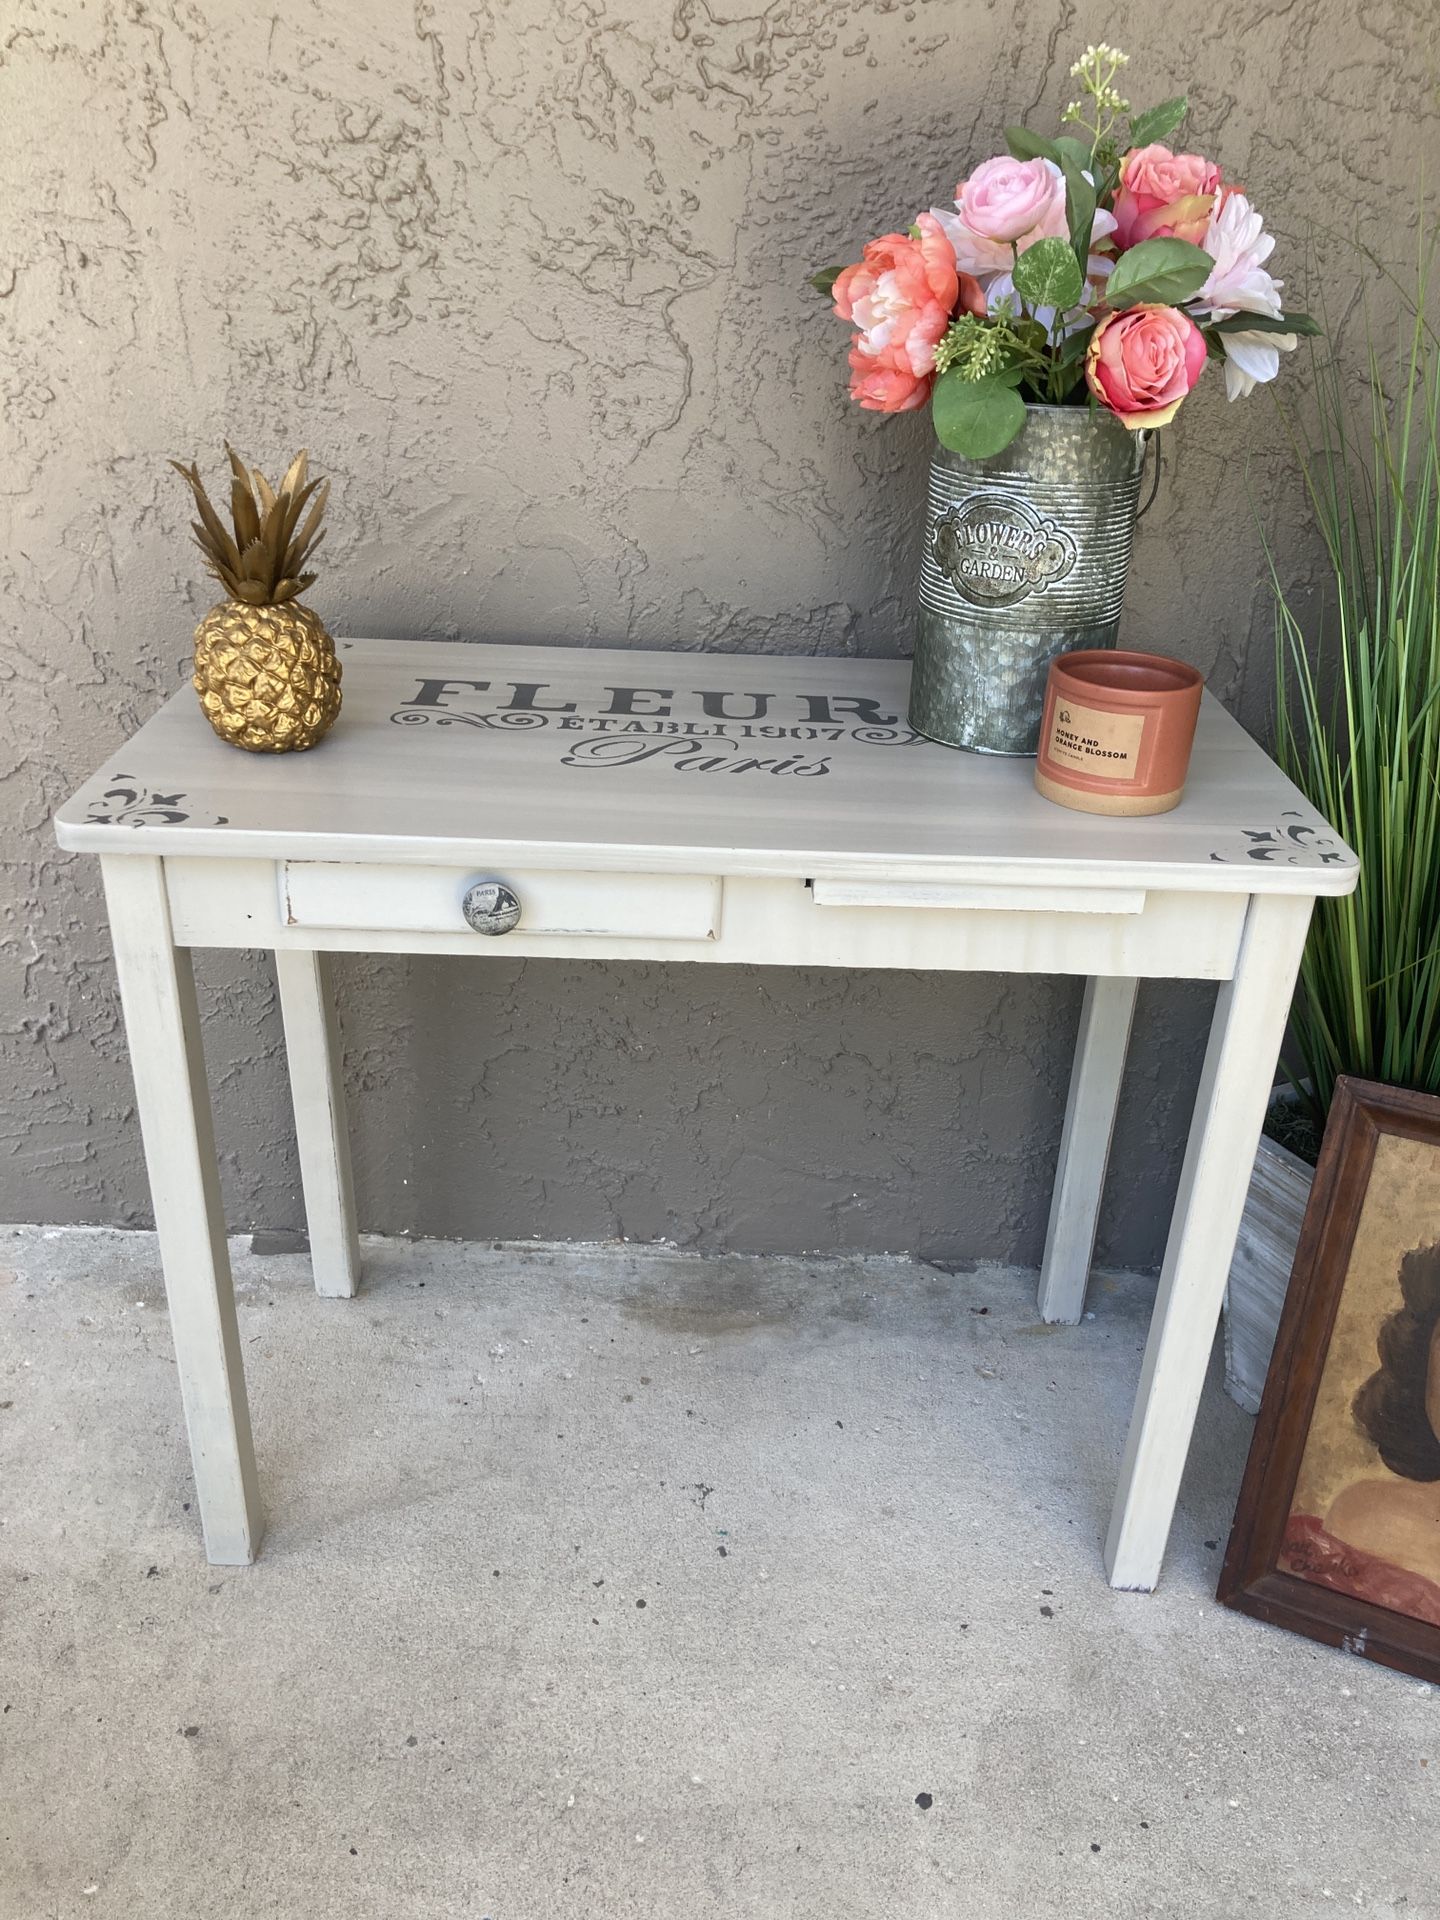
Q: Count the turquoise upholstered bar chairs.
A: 0